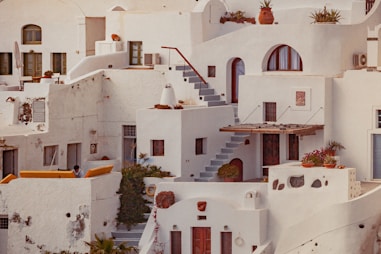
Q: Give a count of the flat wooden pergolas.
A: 1